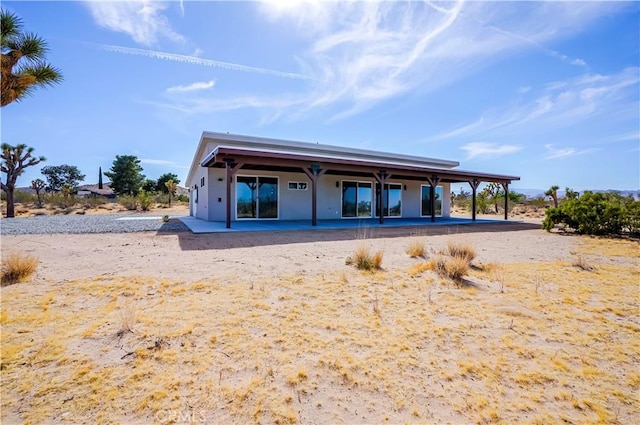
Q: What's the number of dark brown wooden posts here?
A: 6